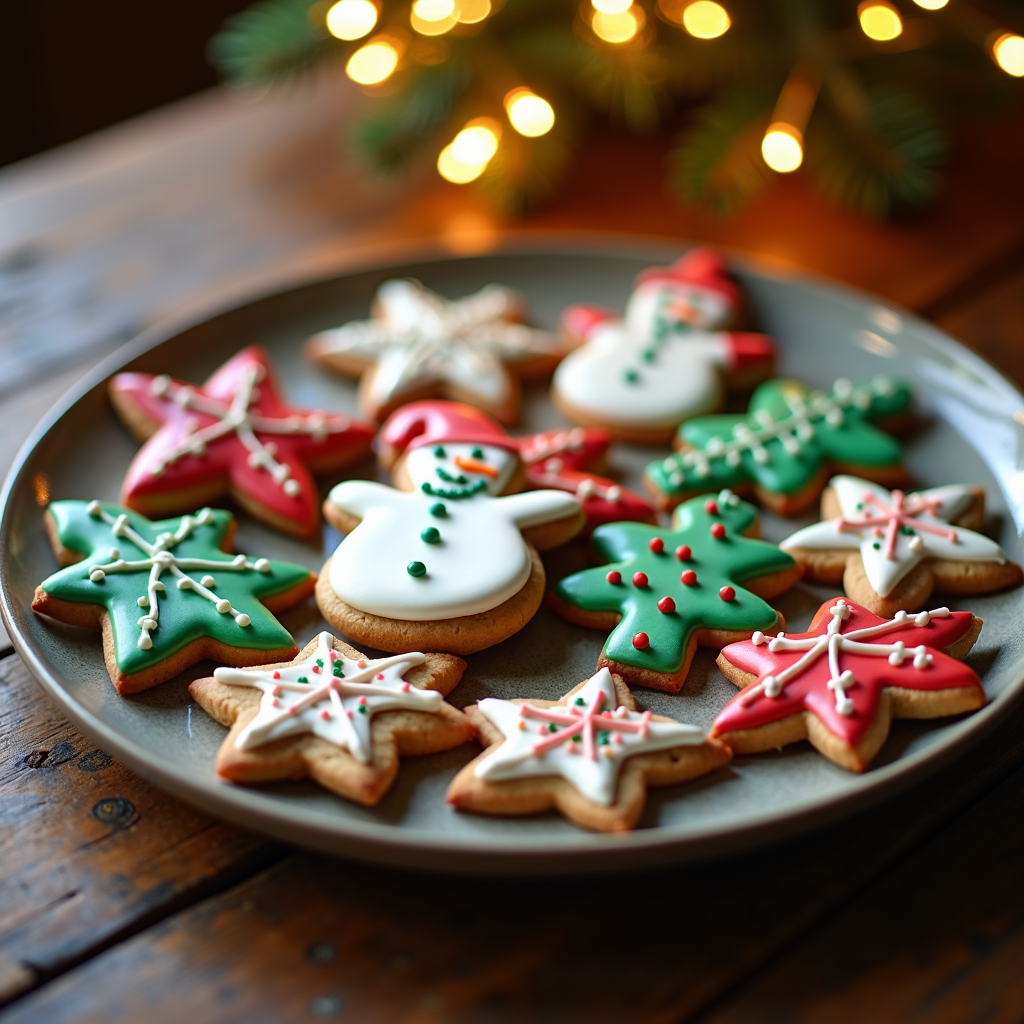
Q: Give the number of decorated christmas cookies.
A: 12